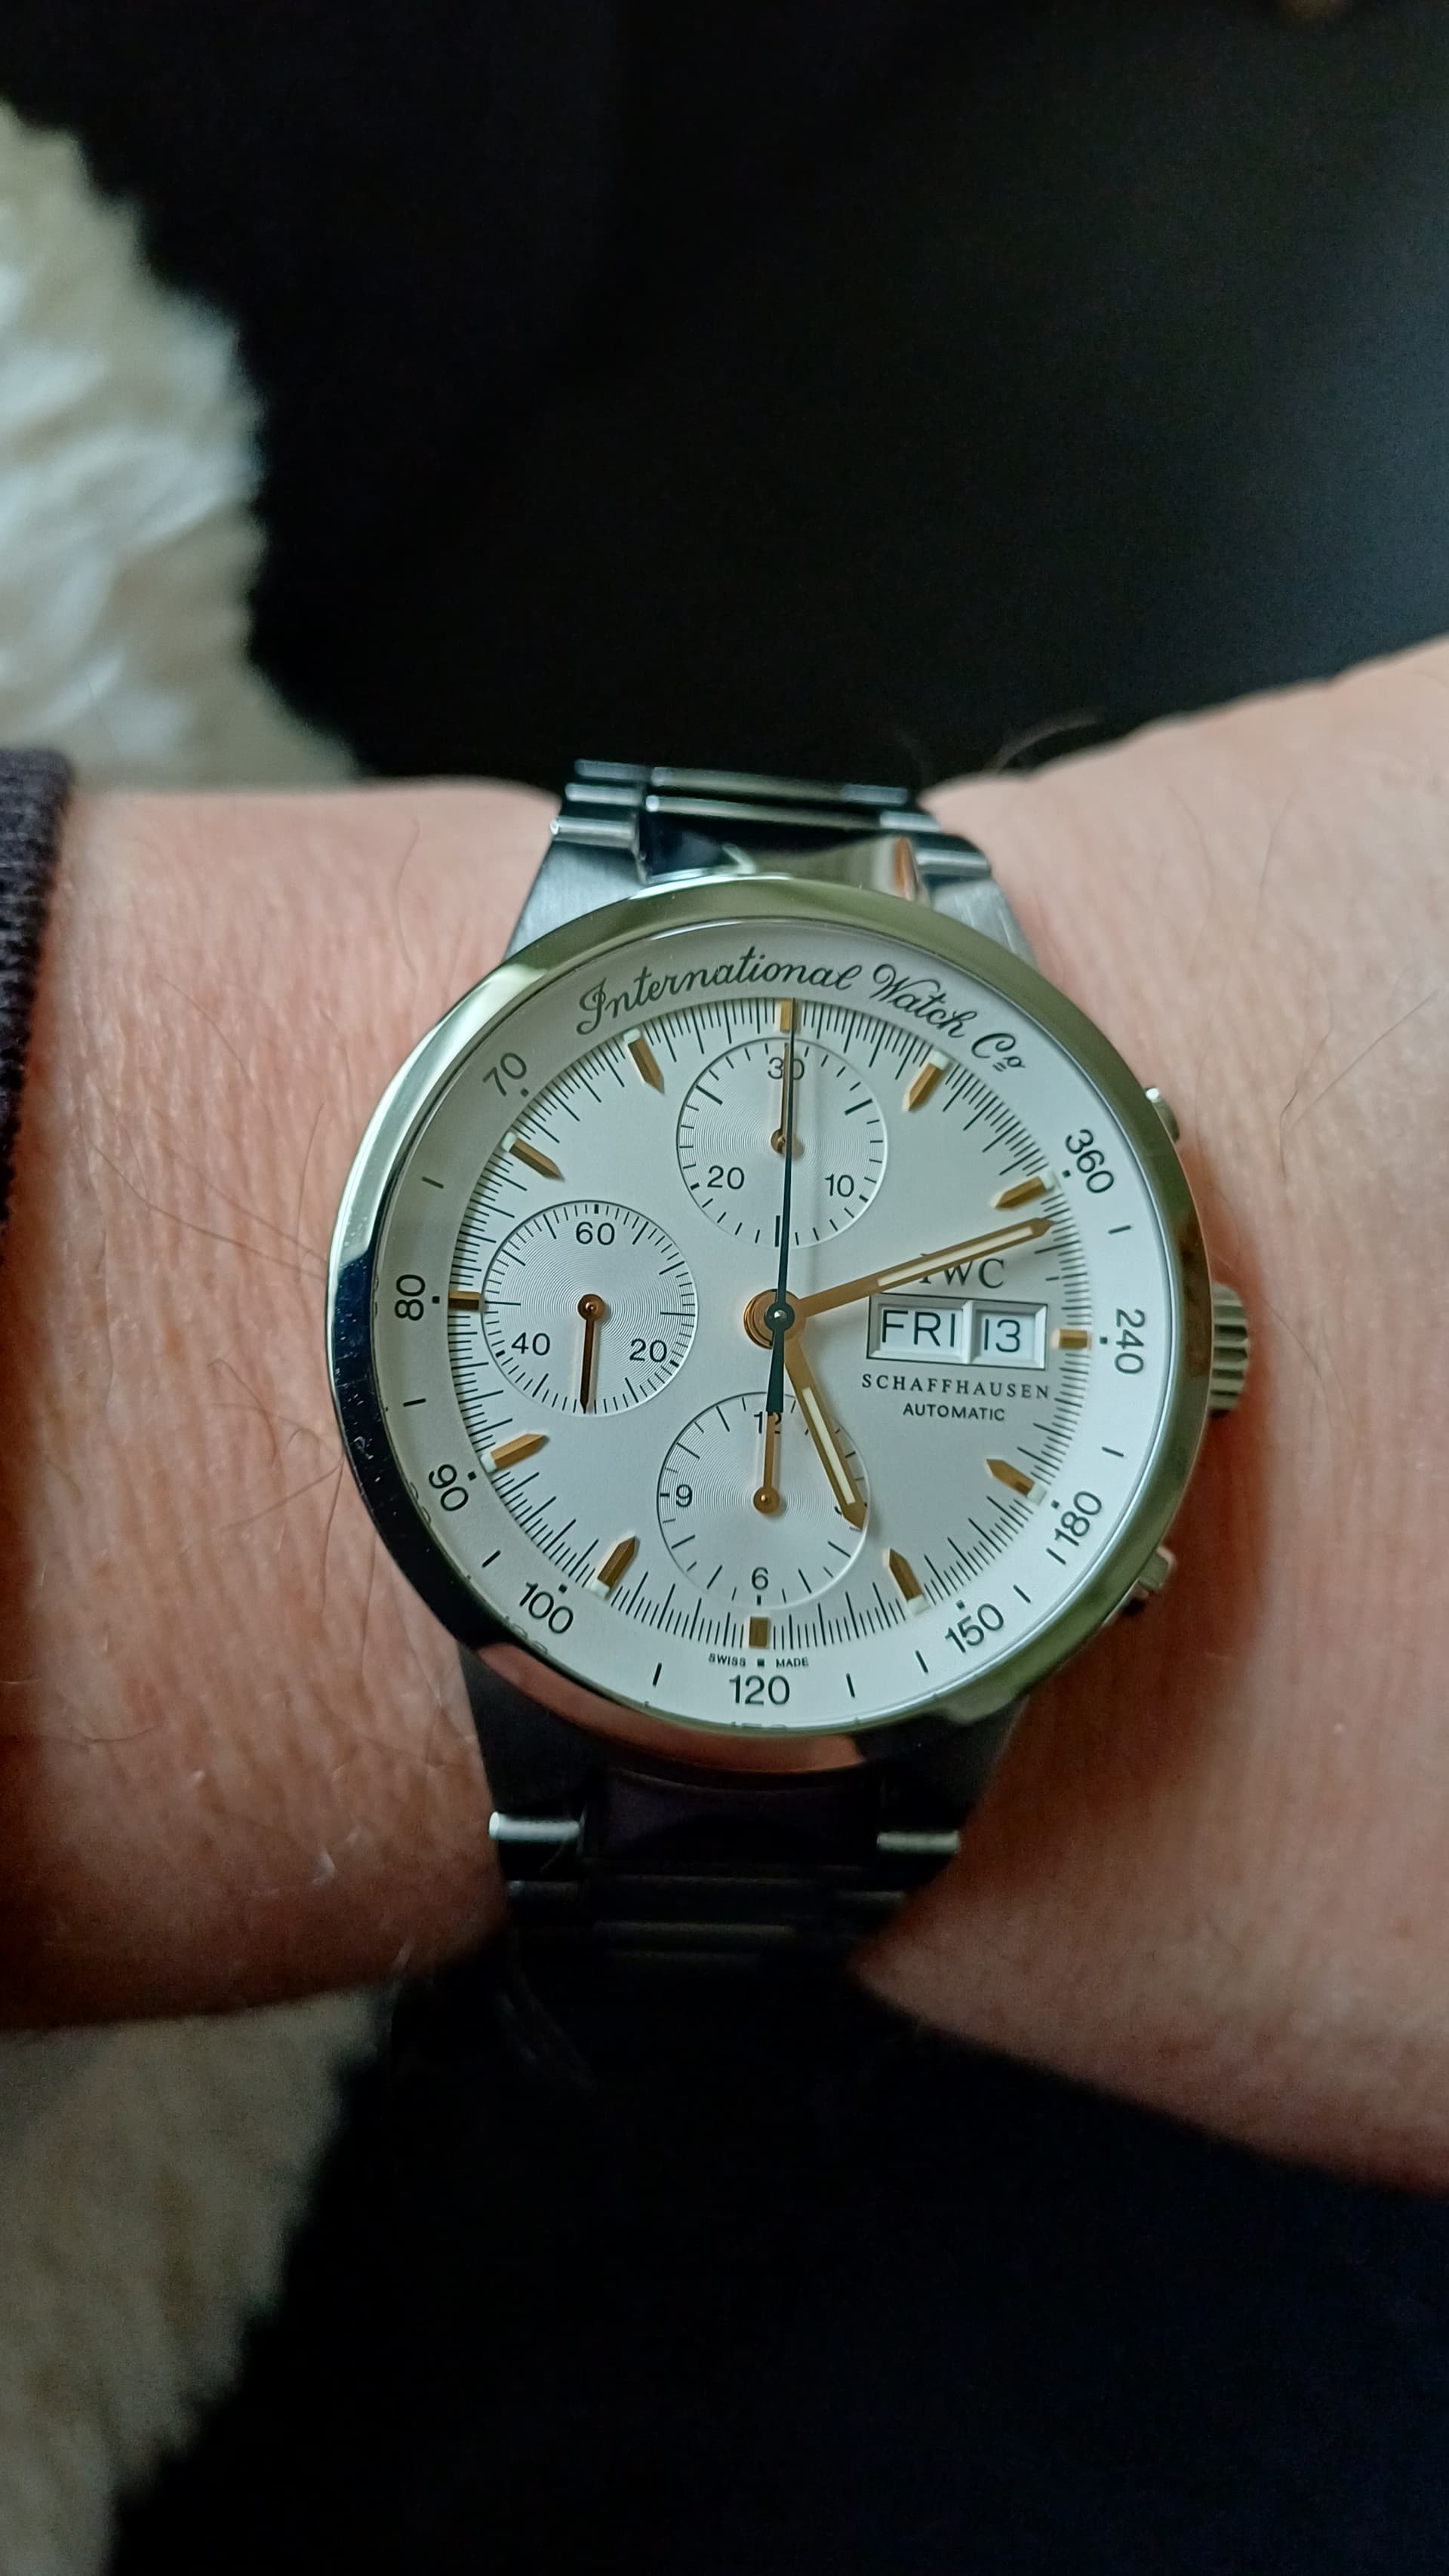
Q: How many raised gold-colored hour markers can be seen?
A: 12